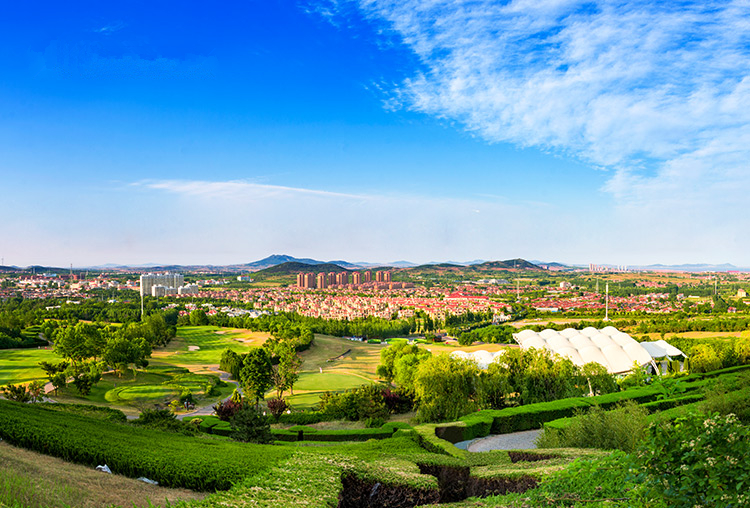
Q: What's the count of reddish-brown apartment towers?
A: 10